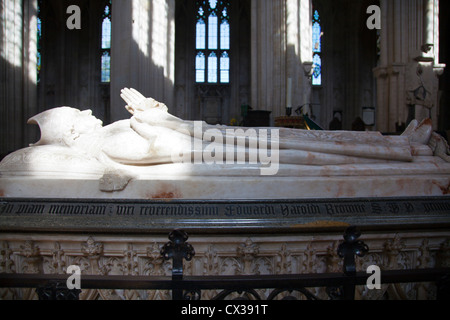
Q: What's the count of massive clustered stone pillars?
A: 4